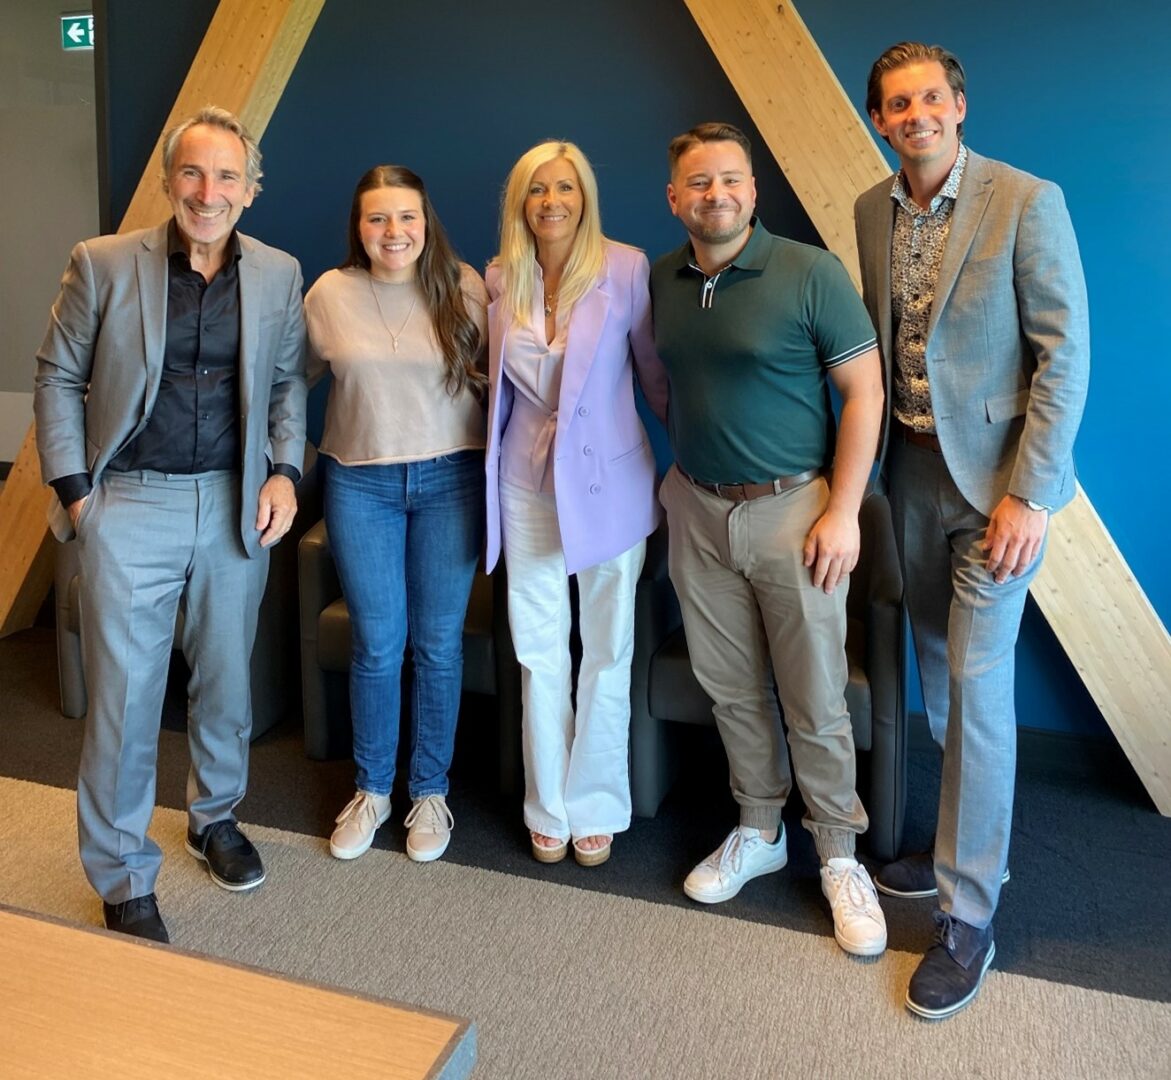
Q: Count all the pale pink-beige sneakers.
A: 2